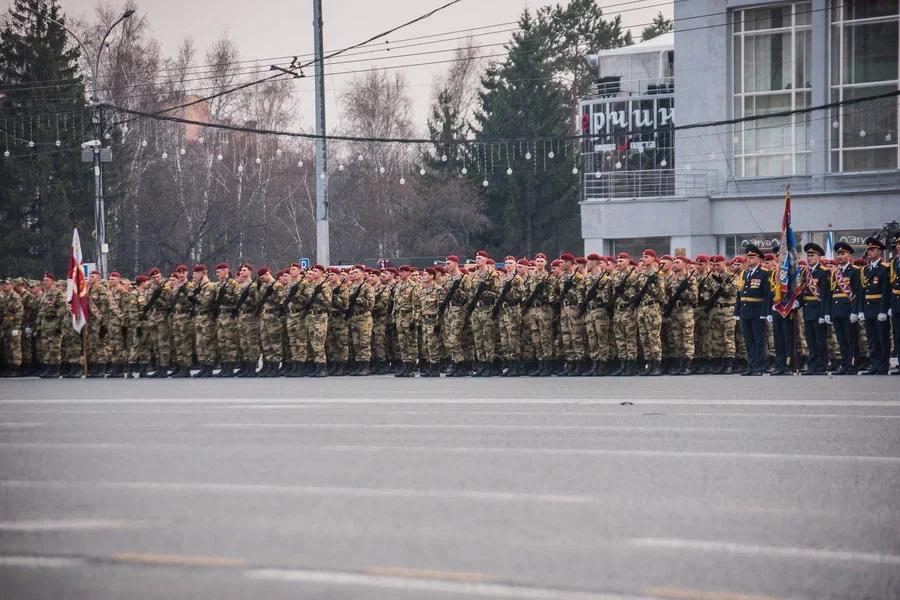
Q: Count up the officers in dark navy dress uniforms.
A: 6